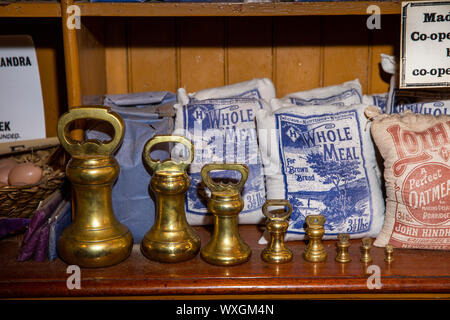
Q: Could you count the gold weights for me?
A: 8